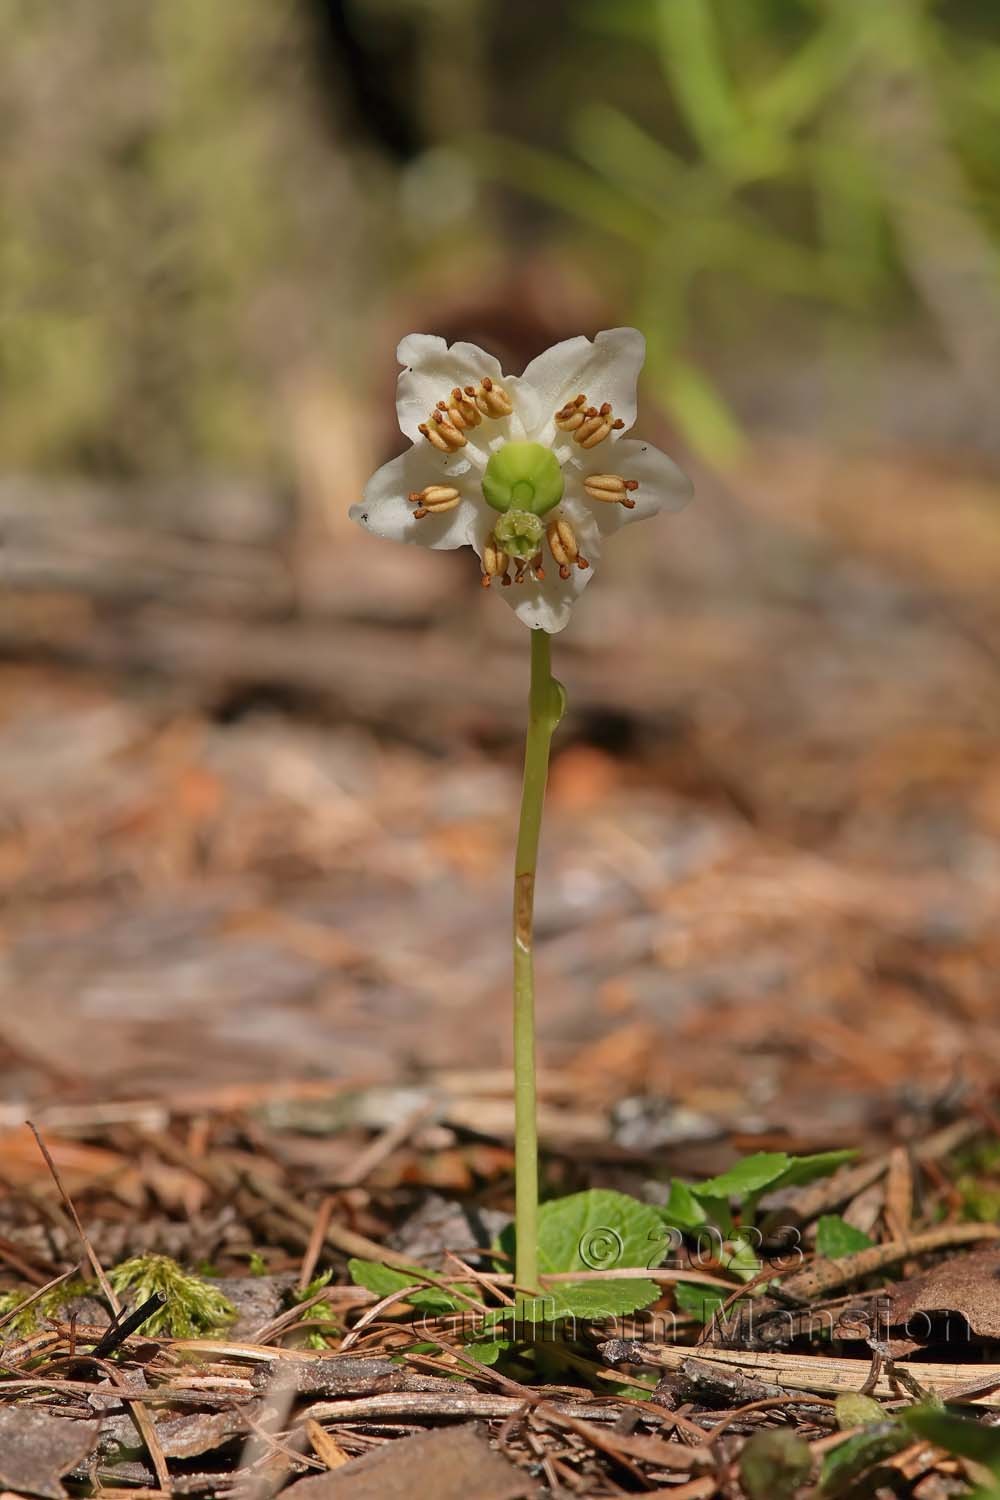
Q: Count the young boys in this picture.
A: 0